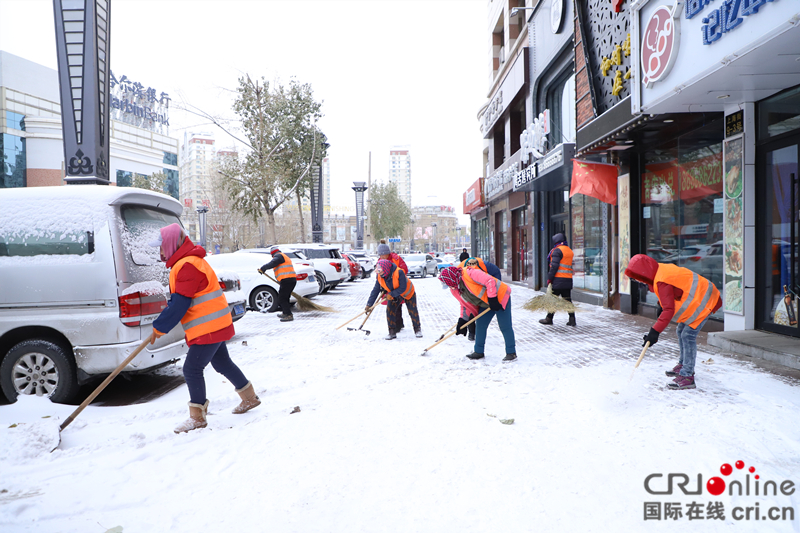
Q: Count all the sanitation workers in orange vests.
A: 8